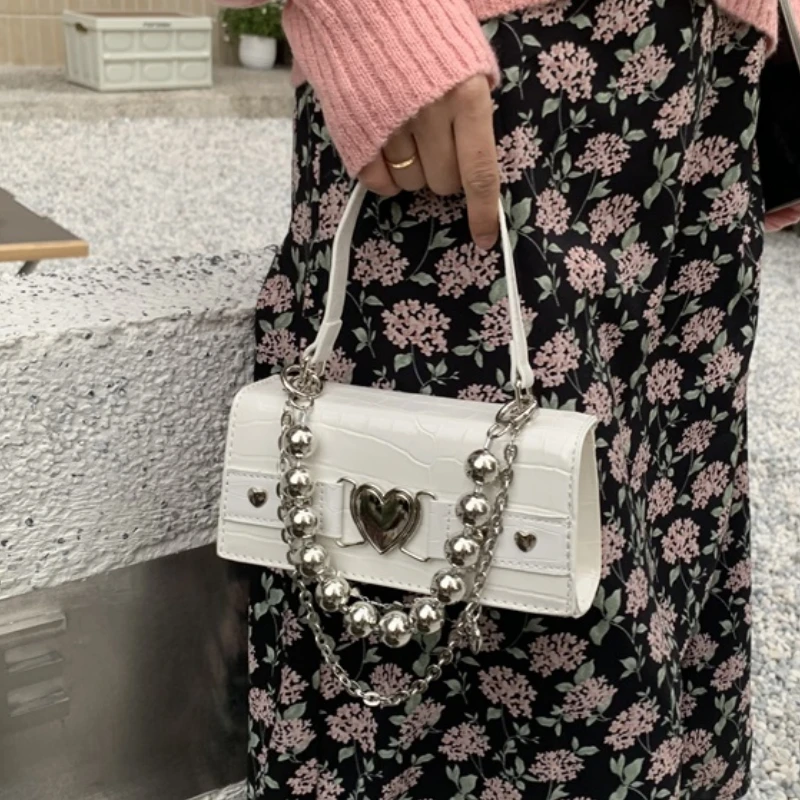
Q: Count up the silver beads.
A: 12